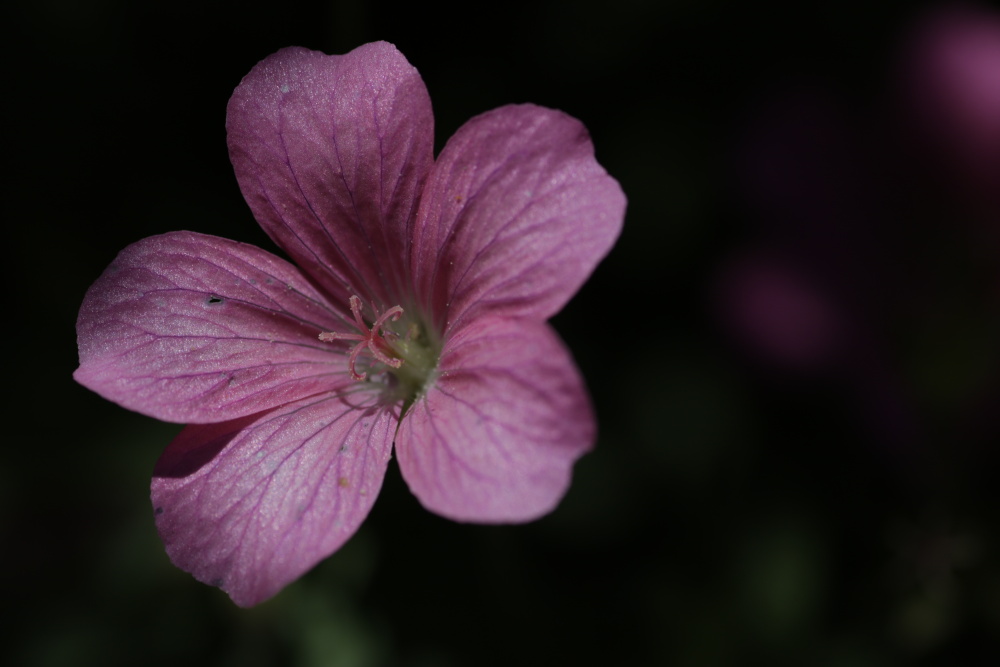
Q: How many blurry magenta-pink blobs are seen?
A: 2